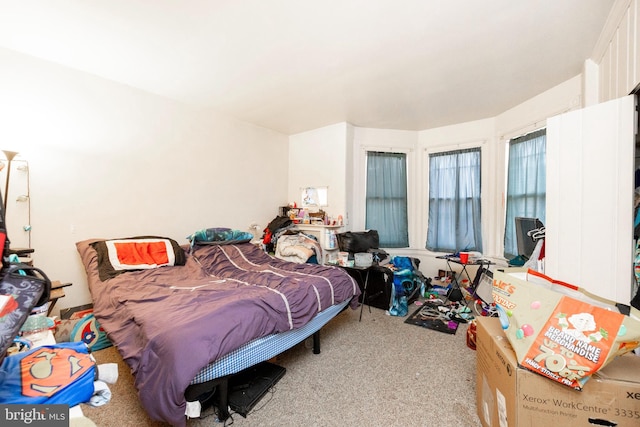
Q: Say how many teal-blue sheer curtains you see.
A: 3